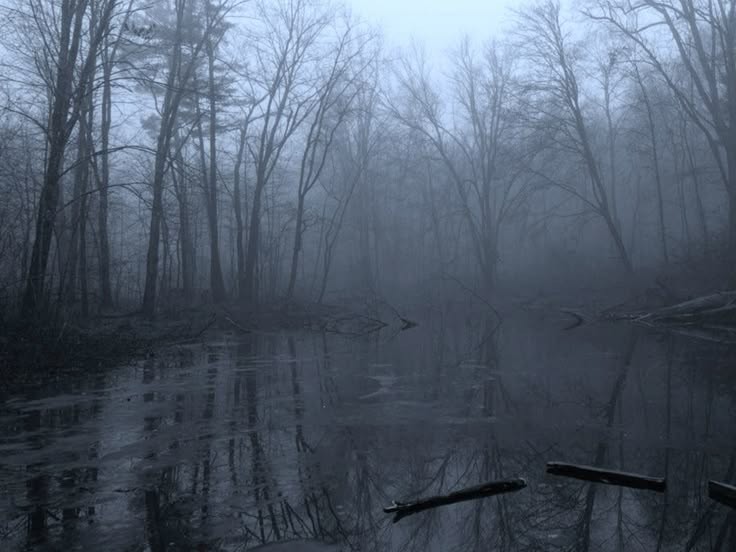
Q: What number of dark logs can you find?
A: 3